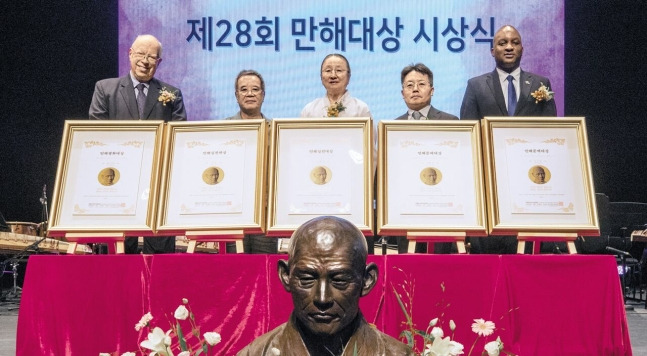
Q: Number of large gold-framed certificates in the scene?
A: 5